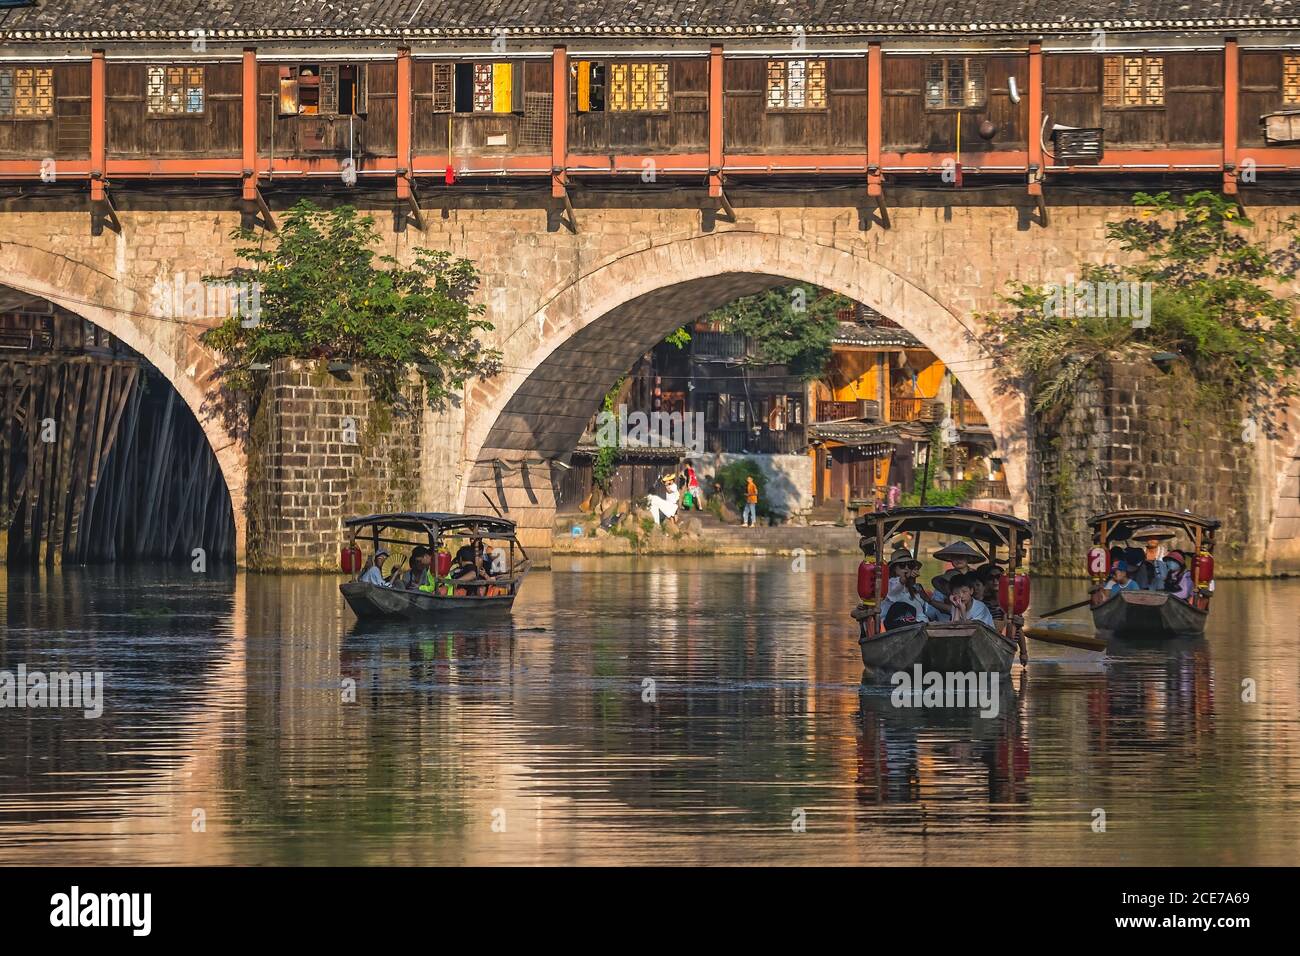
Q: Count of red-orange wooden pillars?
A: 8